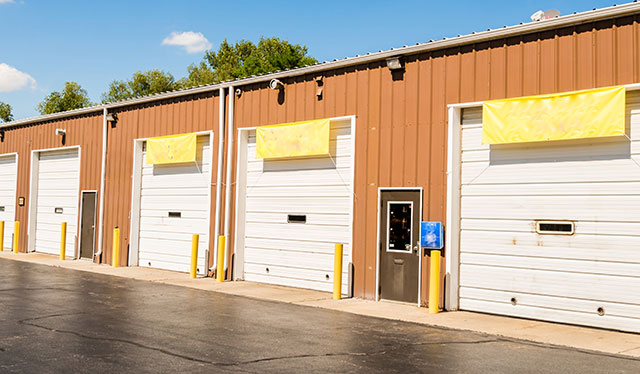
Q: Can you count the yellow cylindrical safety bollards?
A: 8